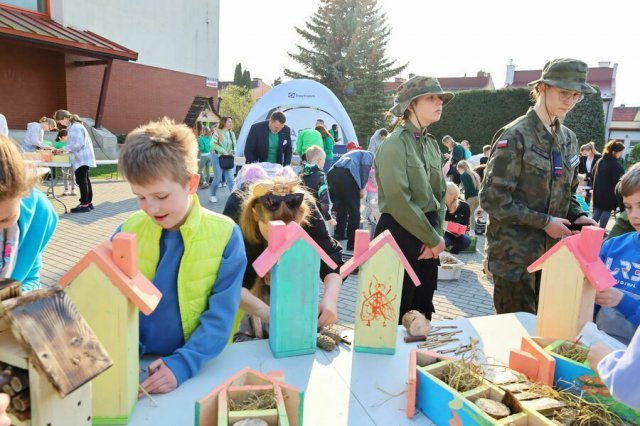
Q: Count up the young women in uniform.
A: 2